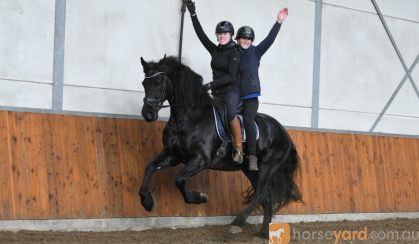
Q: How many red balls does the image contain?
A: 0